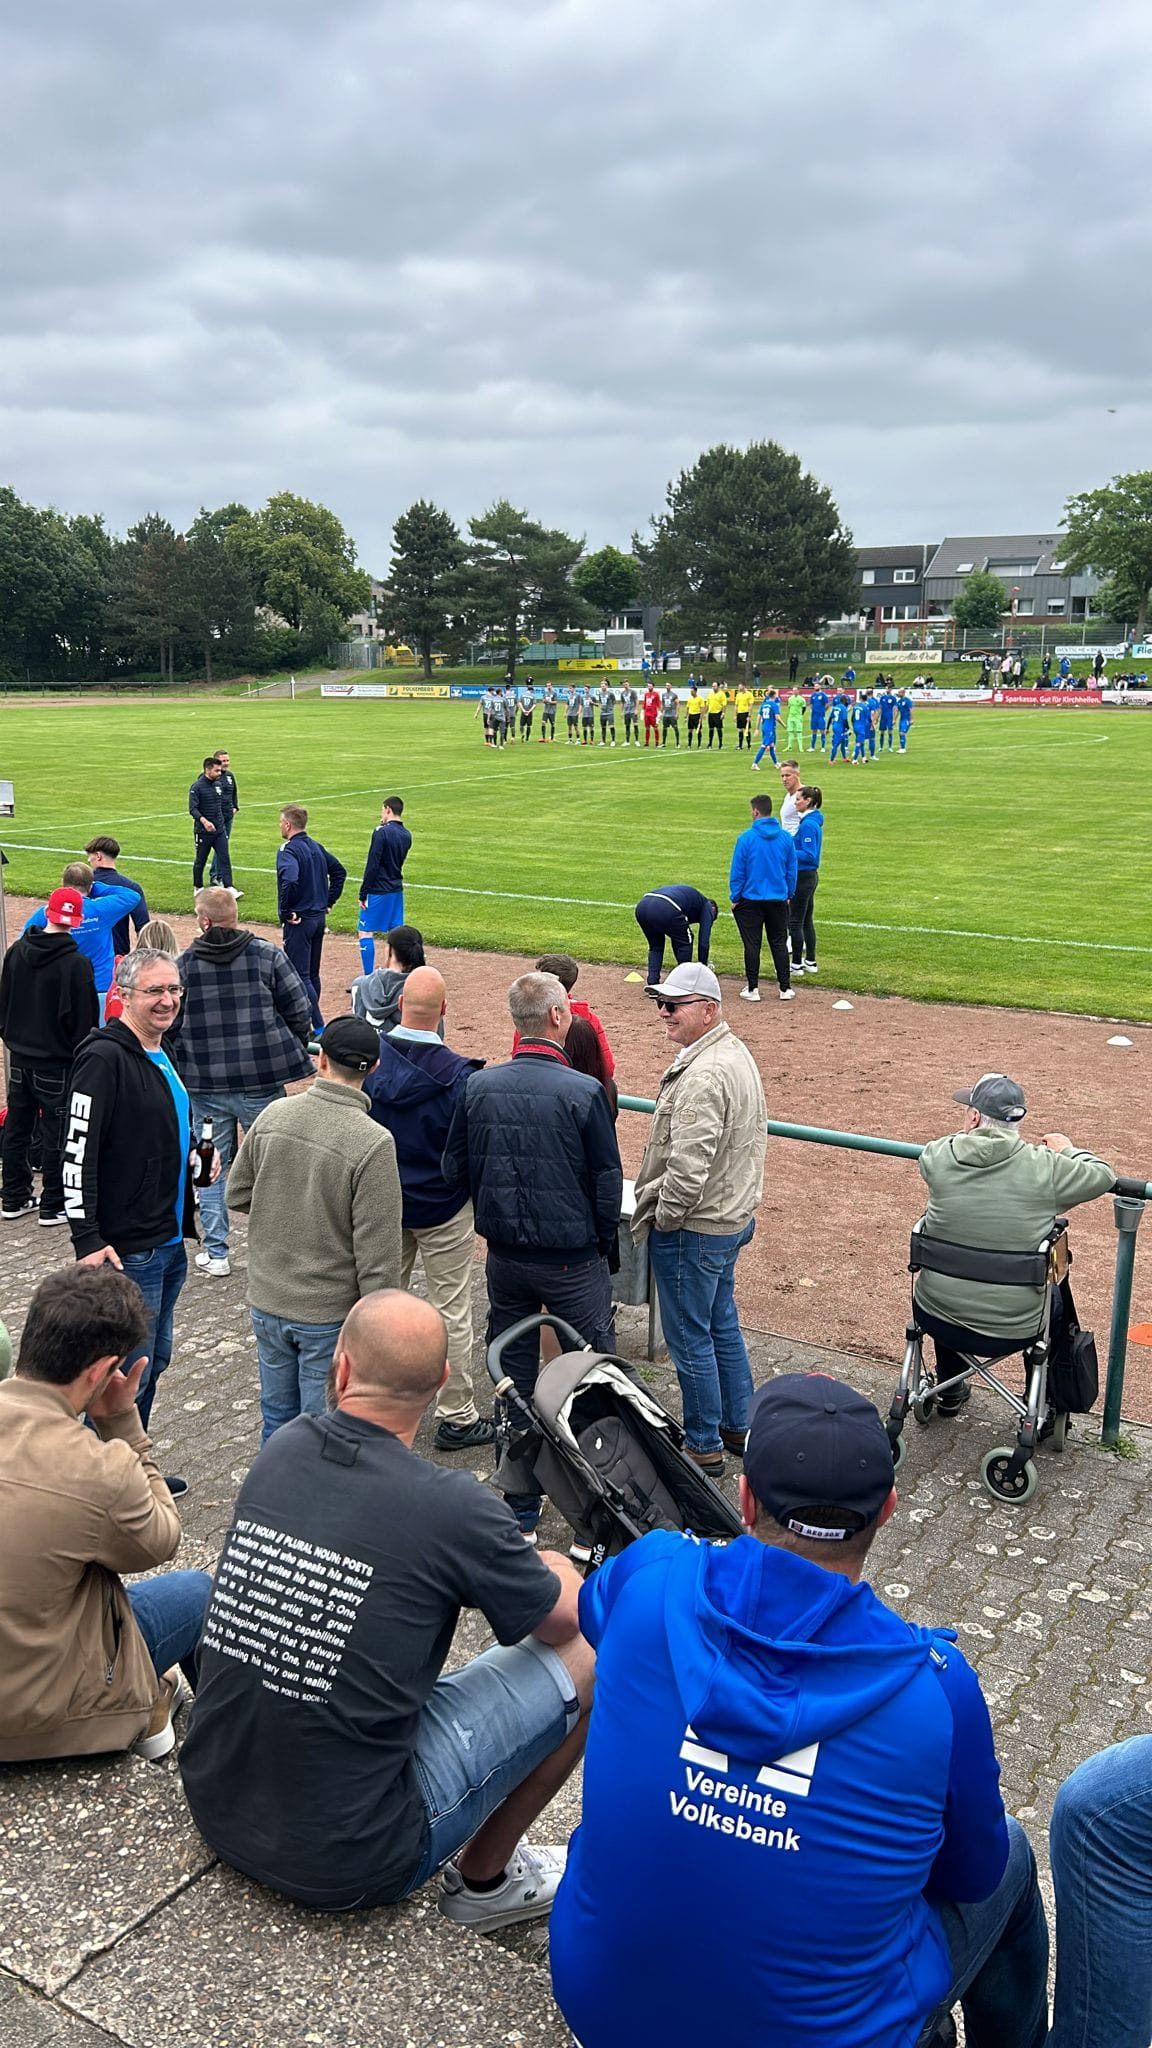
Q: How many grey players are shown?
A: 10